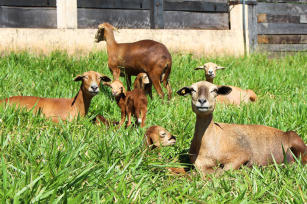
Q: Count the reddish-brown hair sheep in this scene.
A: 7